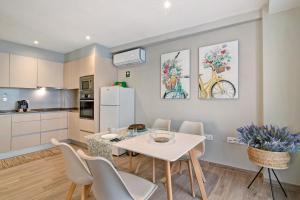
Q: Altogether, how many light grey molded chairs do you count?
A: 4